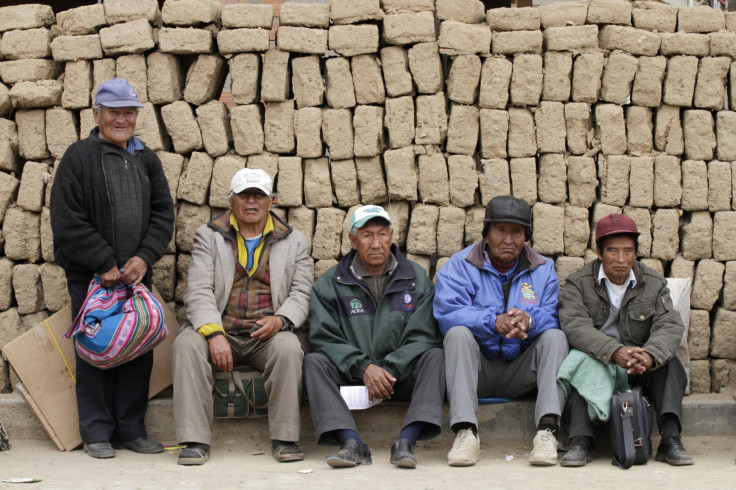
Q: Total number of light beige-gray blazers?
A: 1